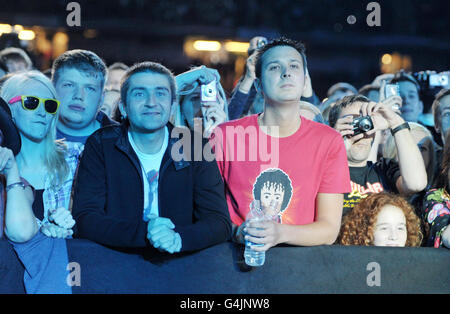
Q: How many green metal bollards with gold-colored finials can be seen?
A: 0